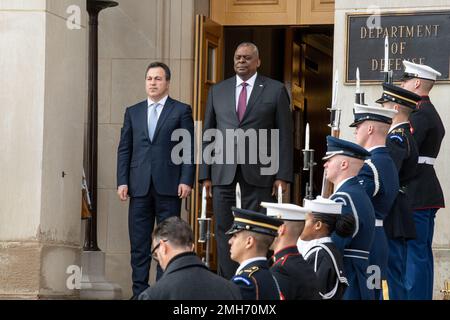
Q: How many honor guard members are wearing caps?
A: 7